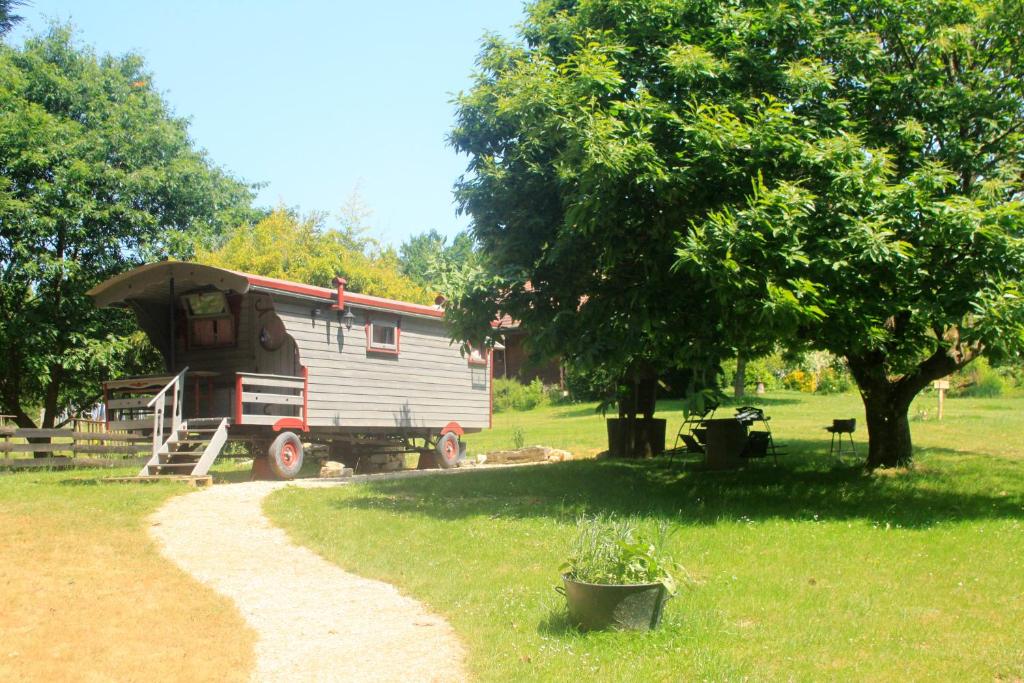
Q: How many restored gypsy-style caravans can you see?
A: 1